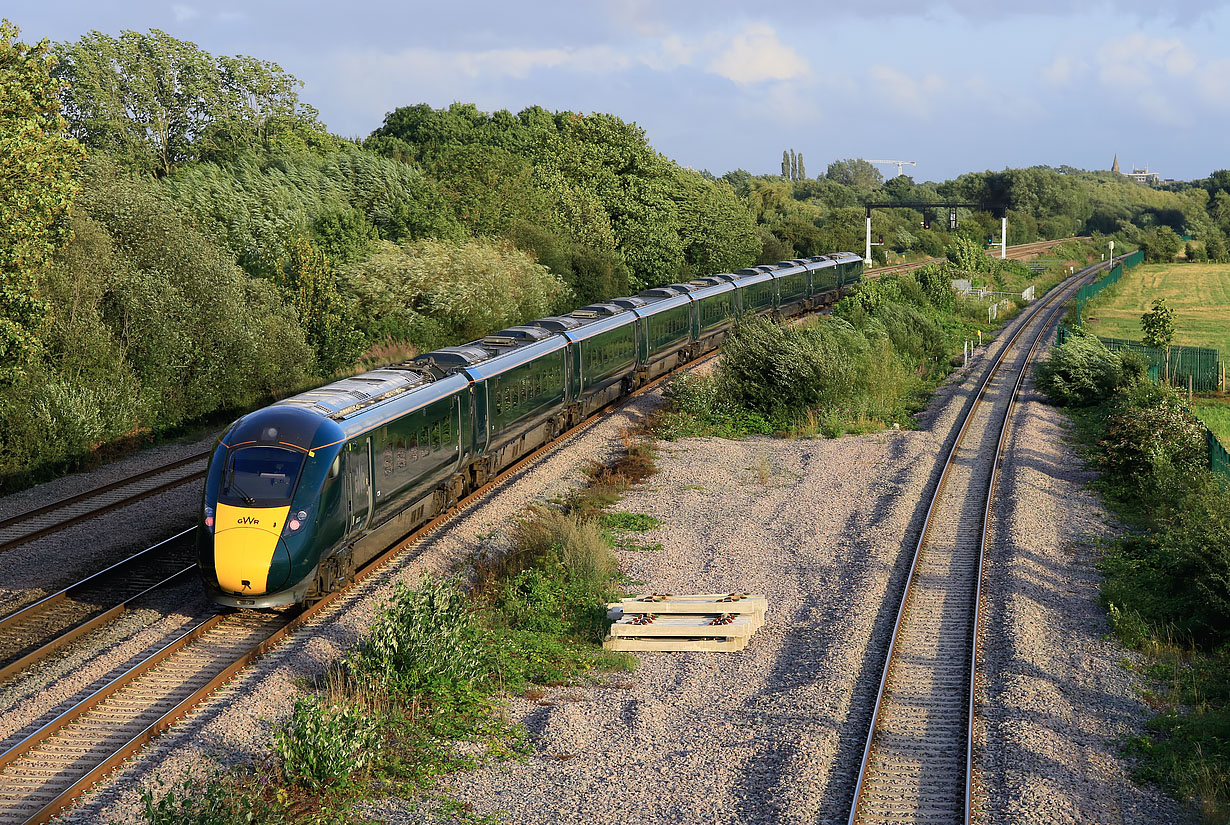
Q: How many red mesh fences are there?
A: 0